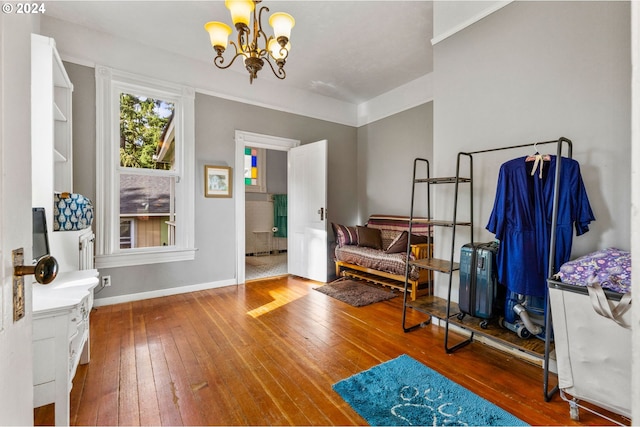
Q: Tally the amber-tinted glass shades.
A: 5